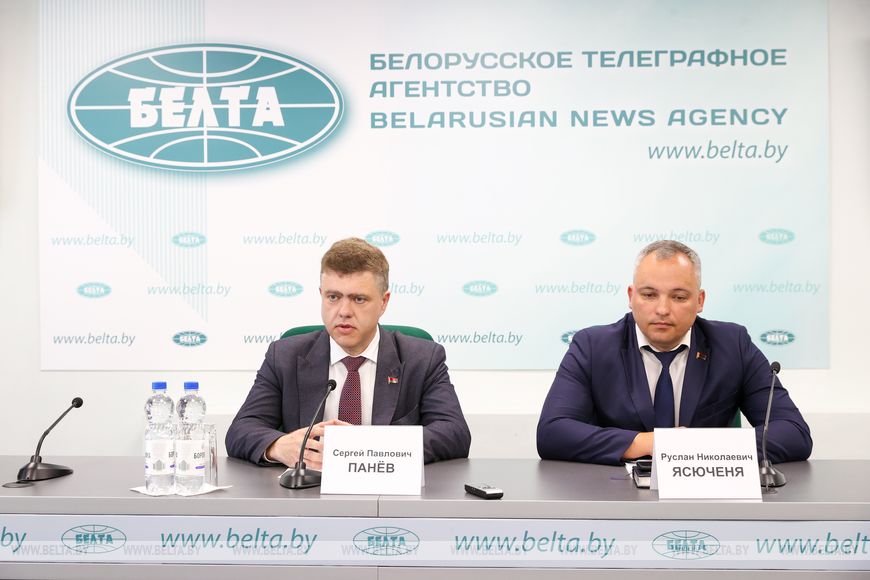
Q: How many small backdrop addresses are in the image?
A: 11